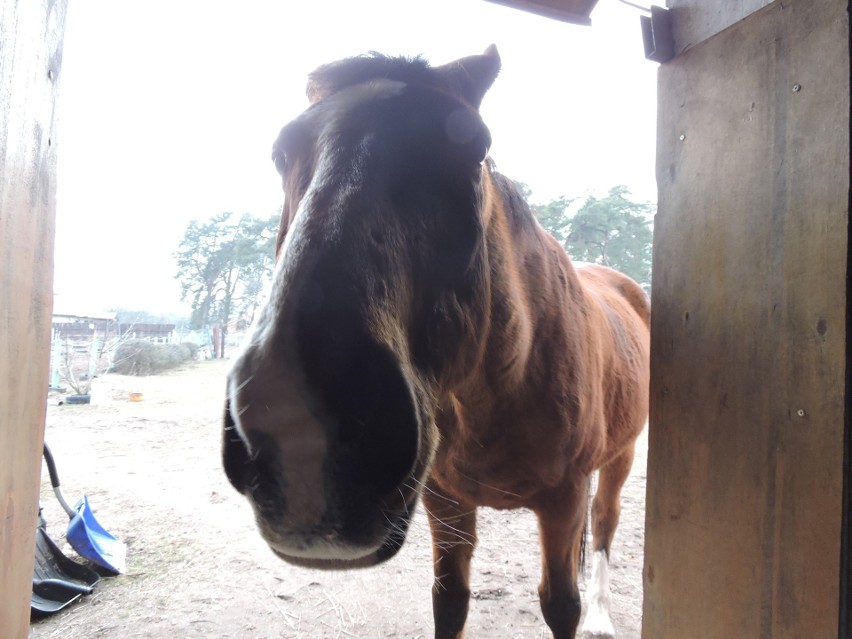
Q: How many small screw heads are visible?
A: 3